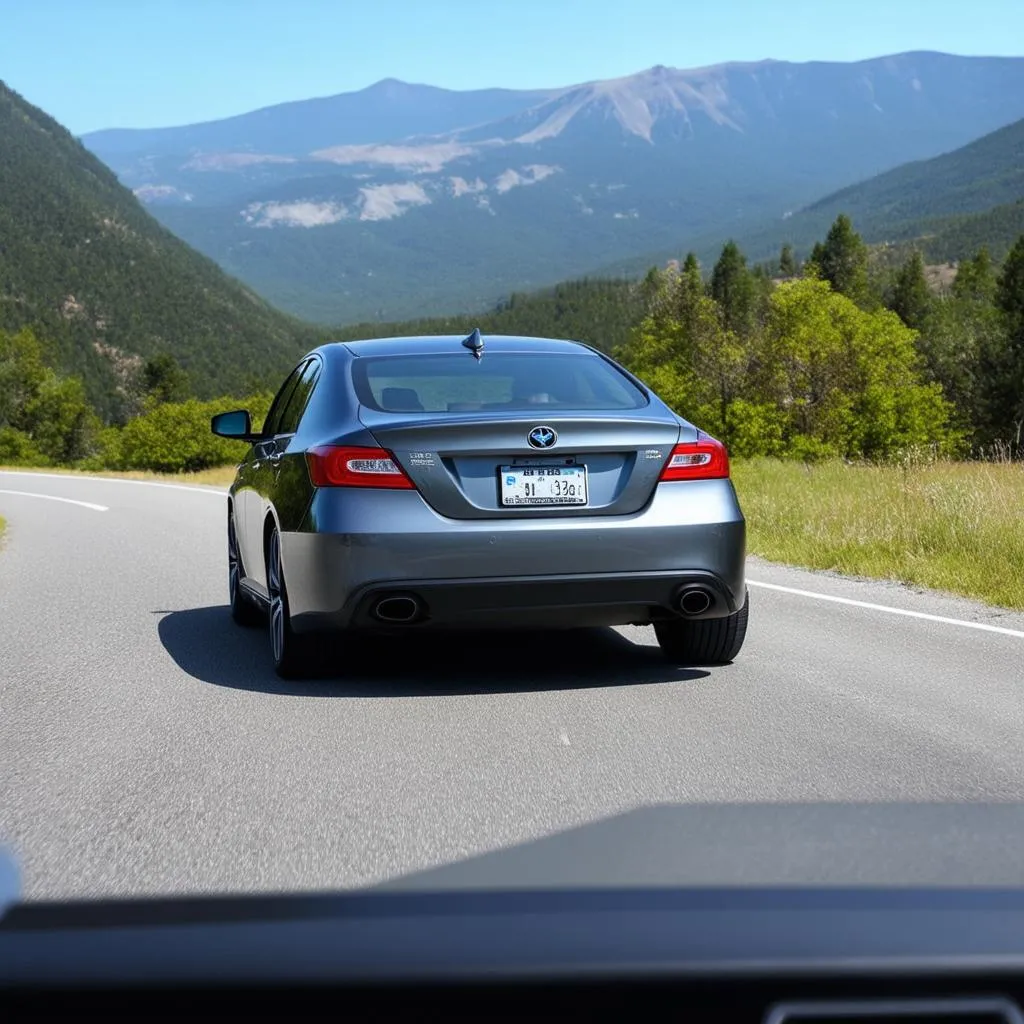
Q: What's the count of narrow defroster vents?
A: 0